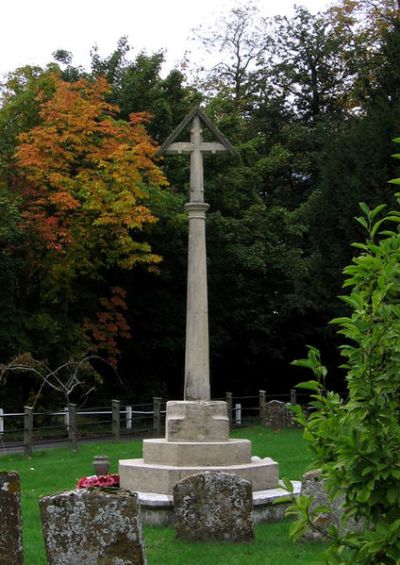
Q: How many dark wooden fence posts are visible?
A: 7